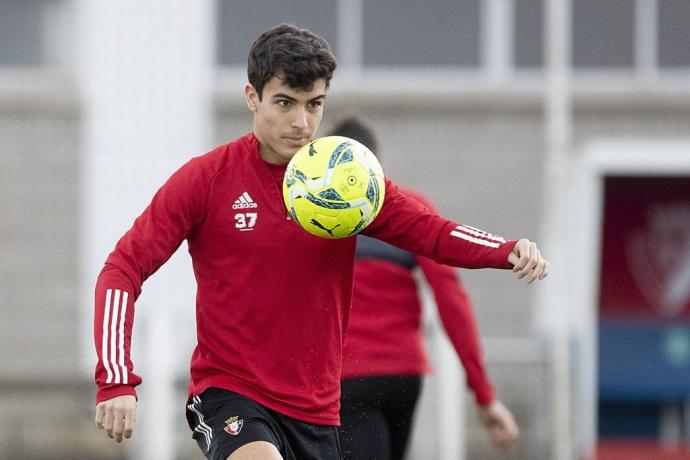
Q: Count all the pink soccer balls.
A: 0